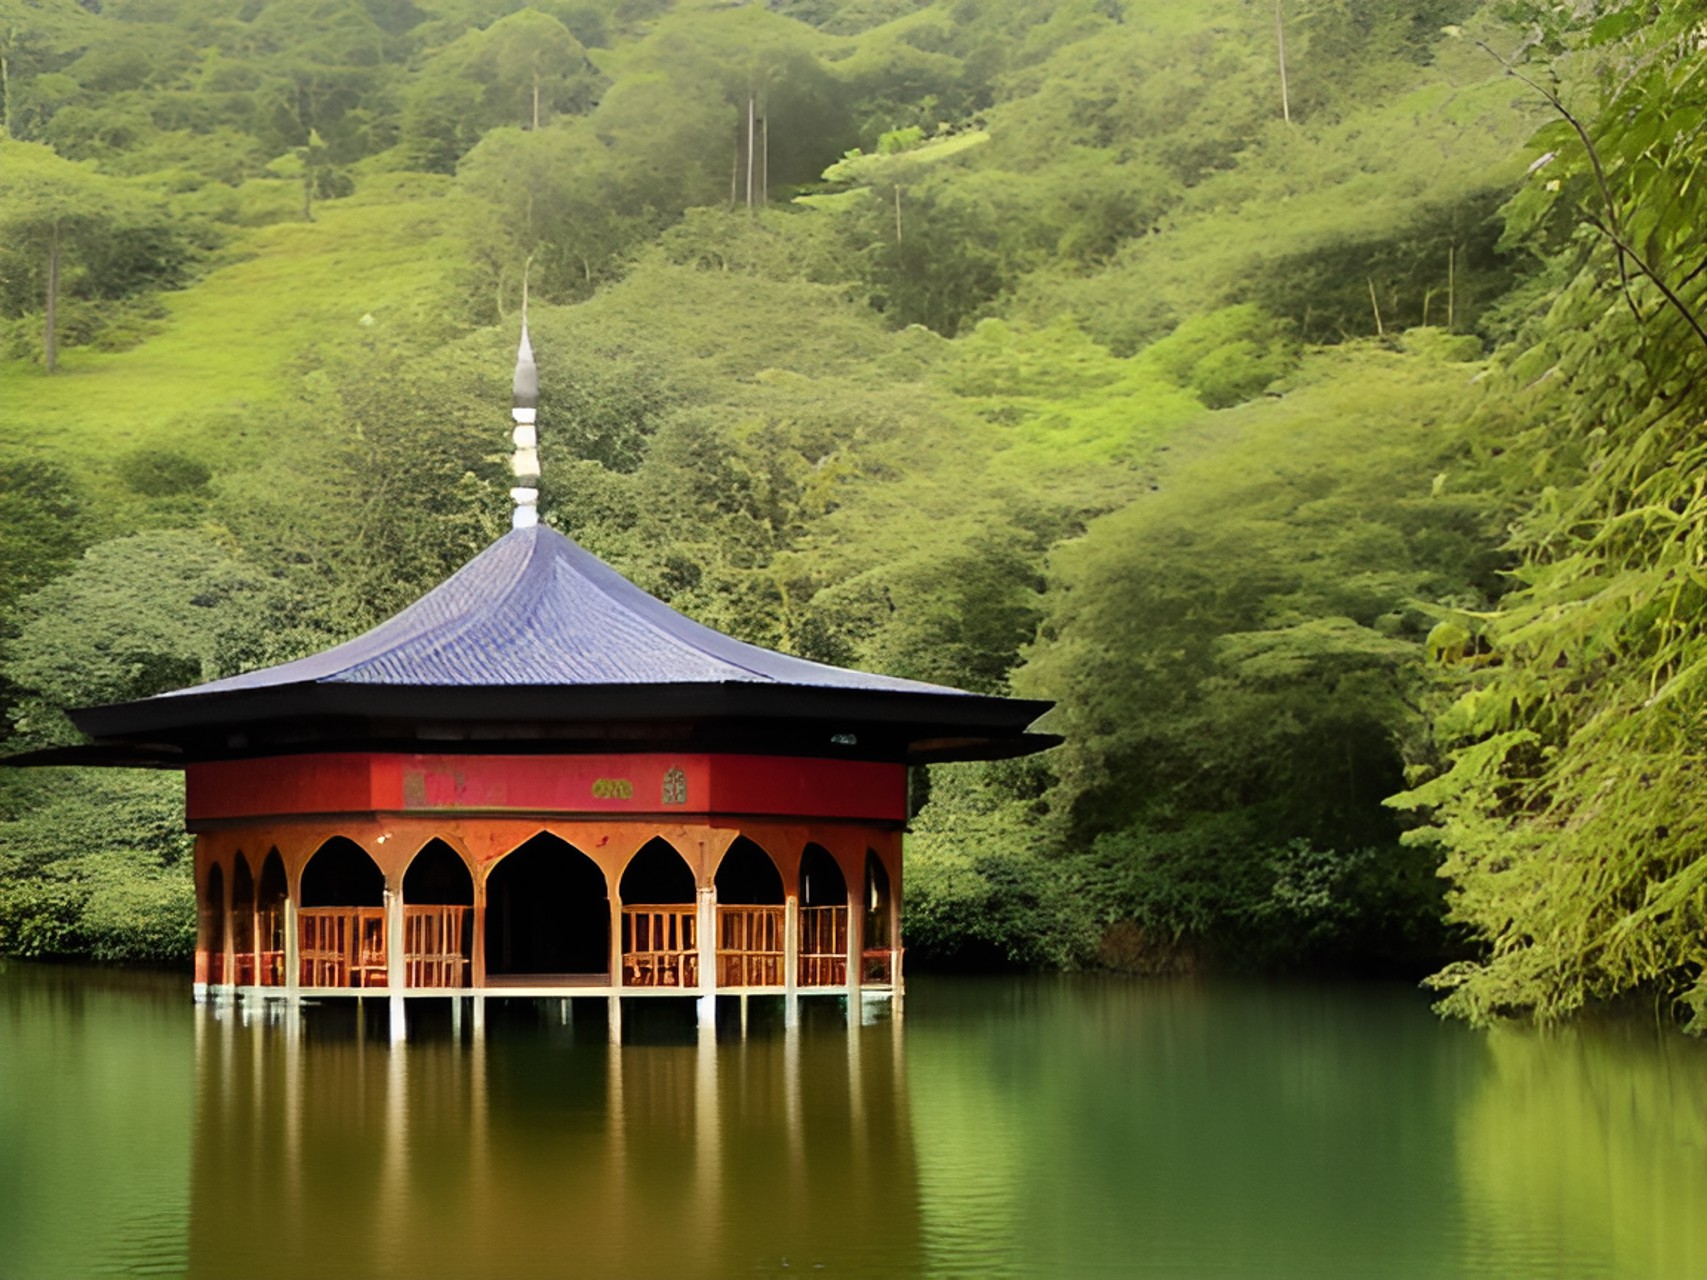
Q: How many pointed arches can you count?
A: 10